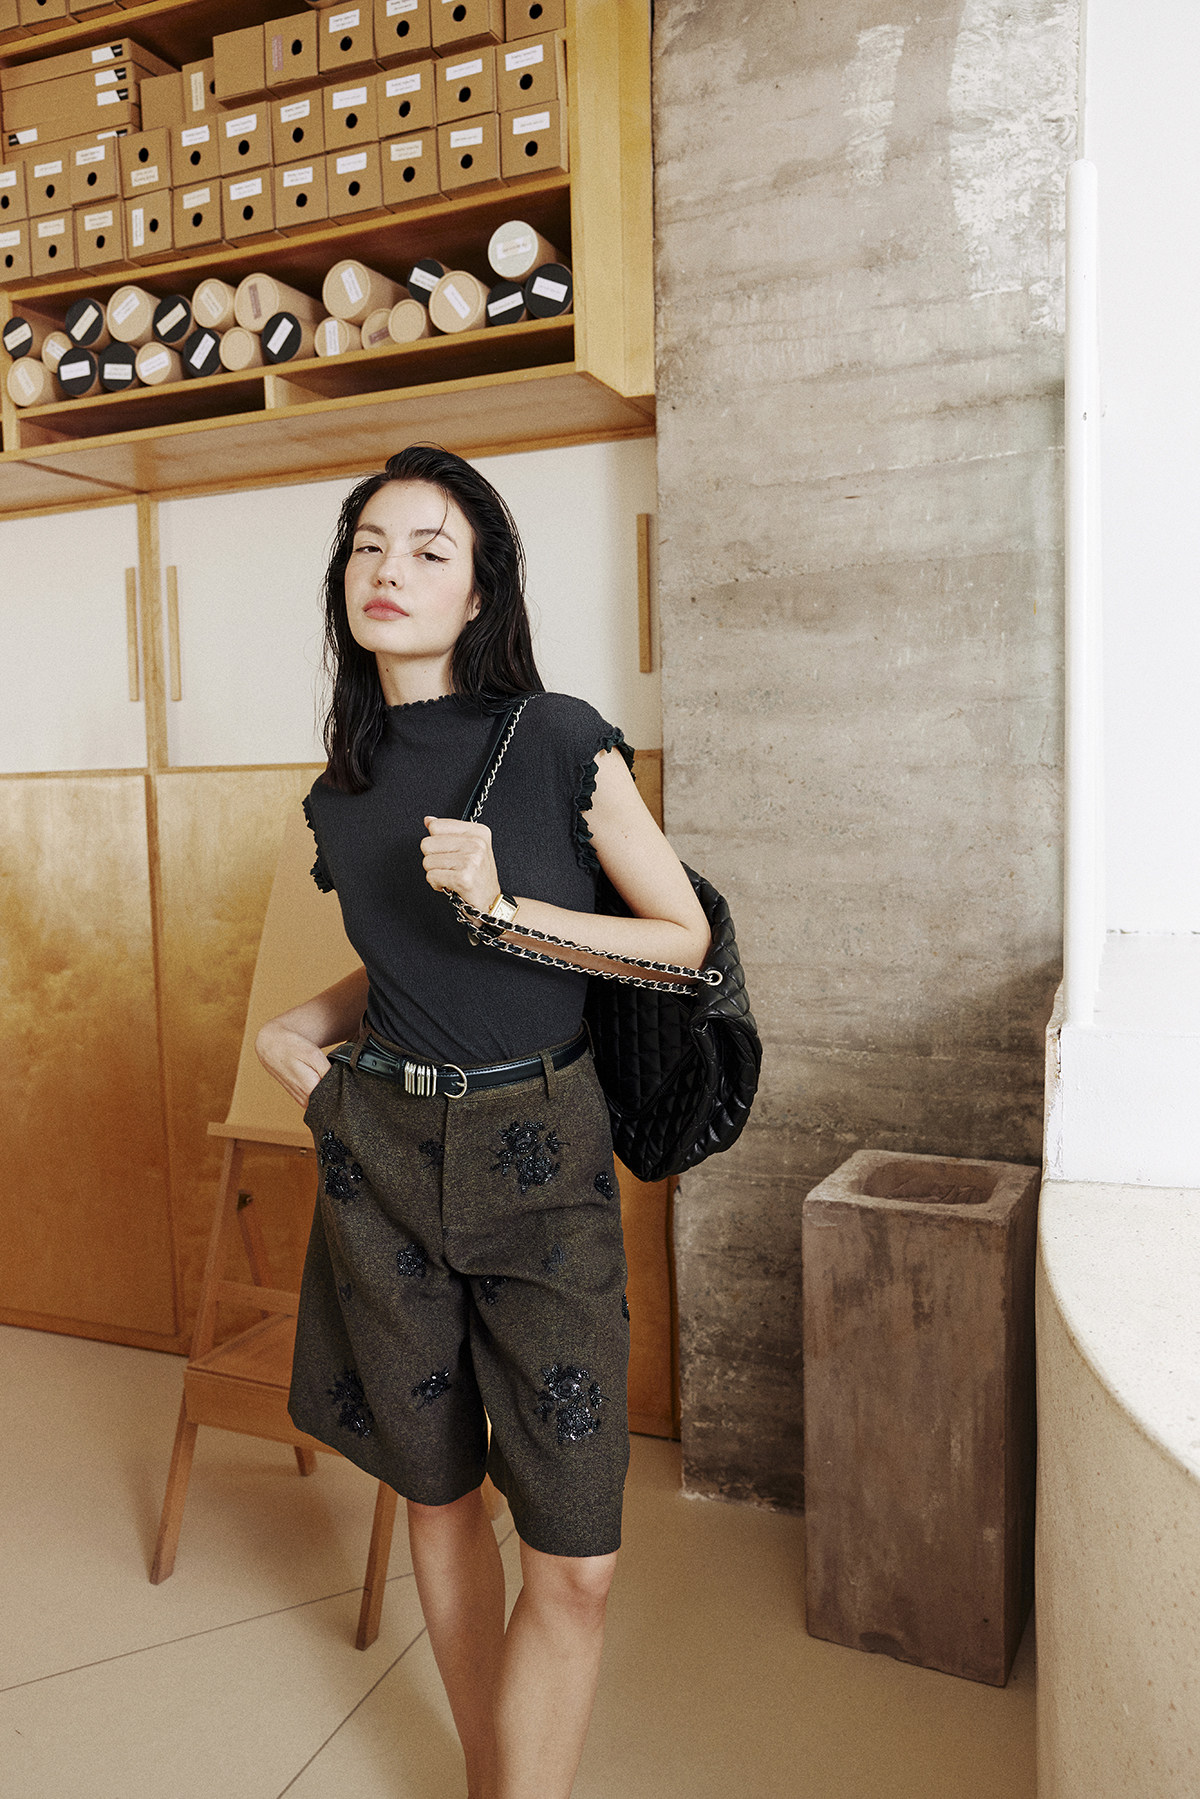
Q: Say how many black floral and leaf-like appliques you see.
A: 12